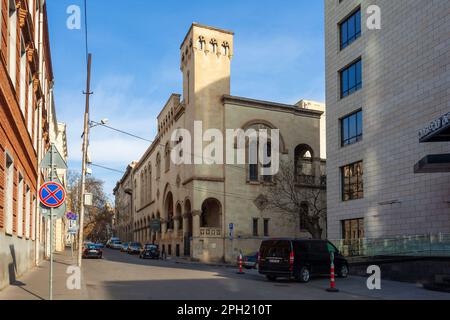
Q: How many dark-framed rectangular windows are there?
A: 5